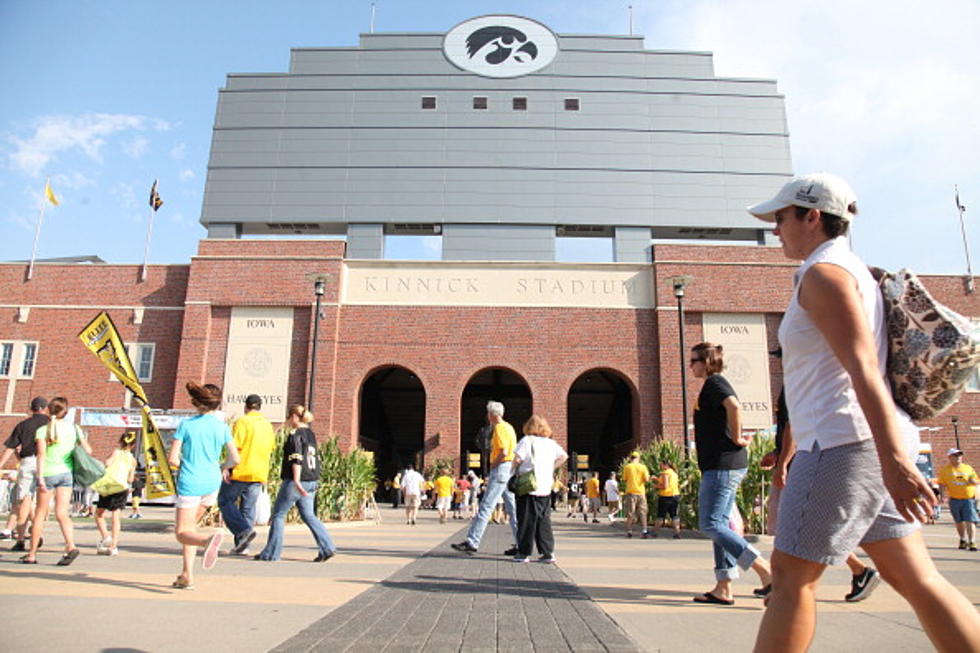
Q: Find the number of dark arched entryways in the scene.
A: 3